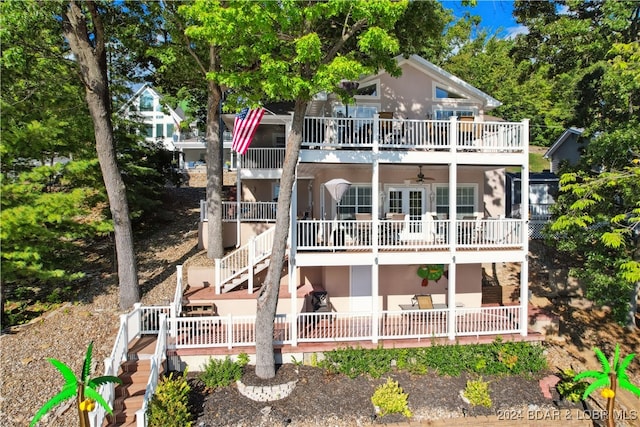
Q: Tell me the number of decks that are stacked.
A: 3